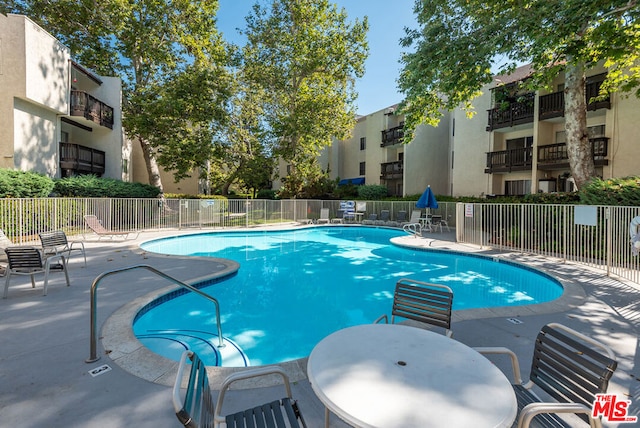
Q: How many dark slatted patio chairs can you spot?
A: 5